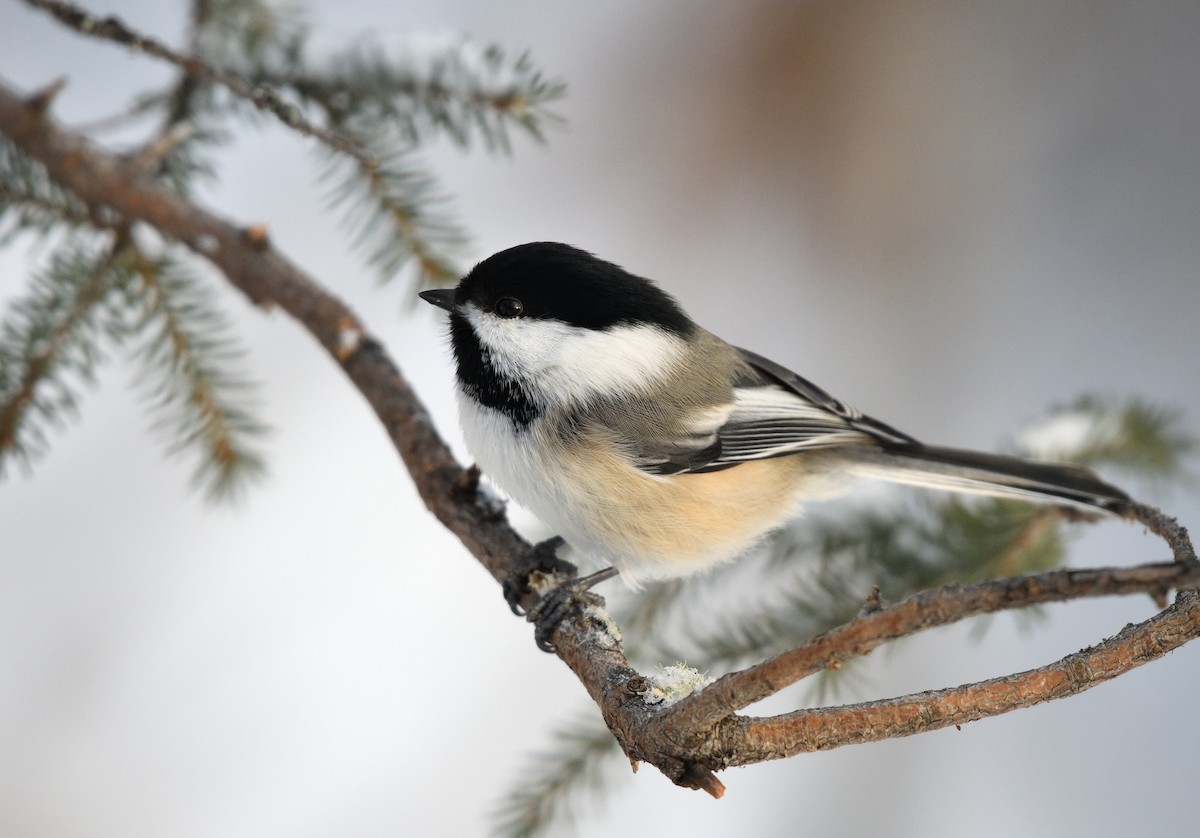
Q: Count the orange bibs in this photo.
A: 0